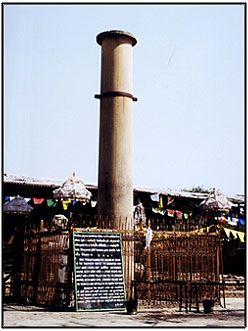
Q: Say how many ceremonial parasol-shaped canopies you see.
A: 3